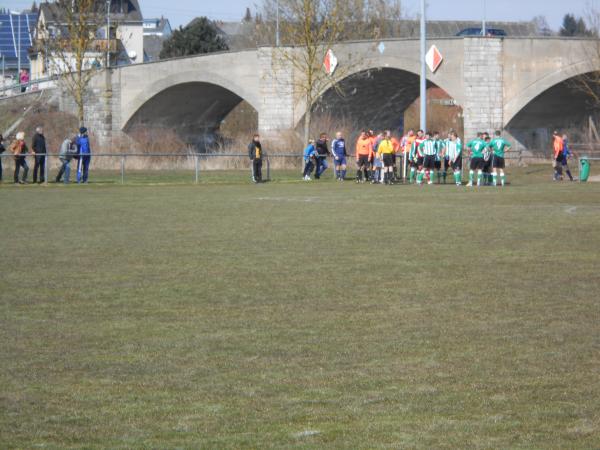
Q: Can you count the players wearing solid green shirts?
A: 2